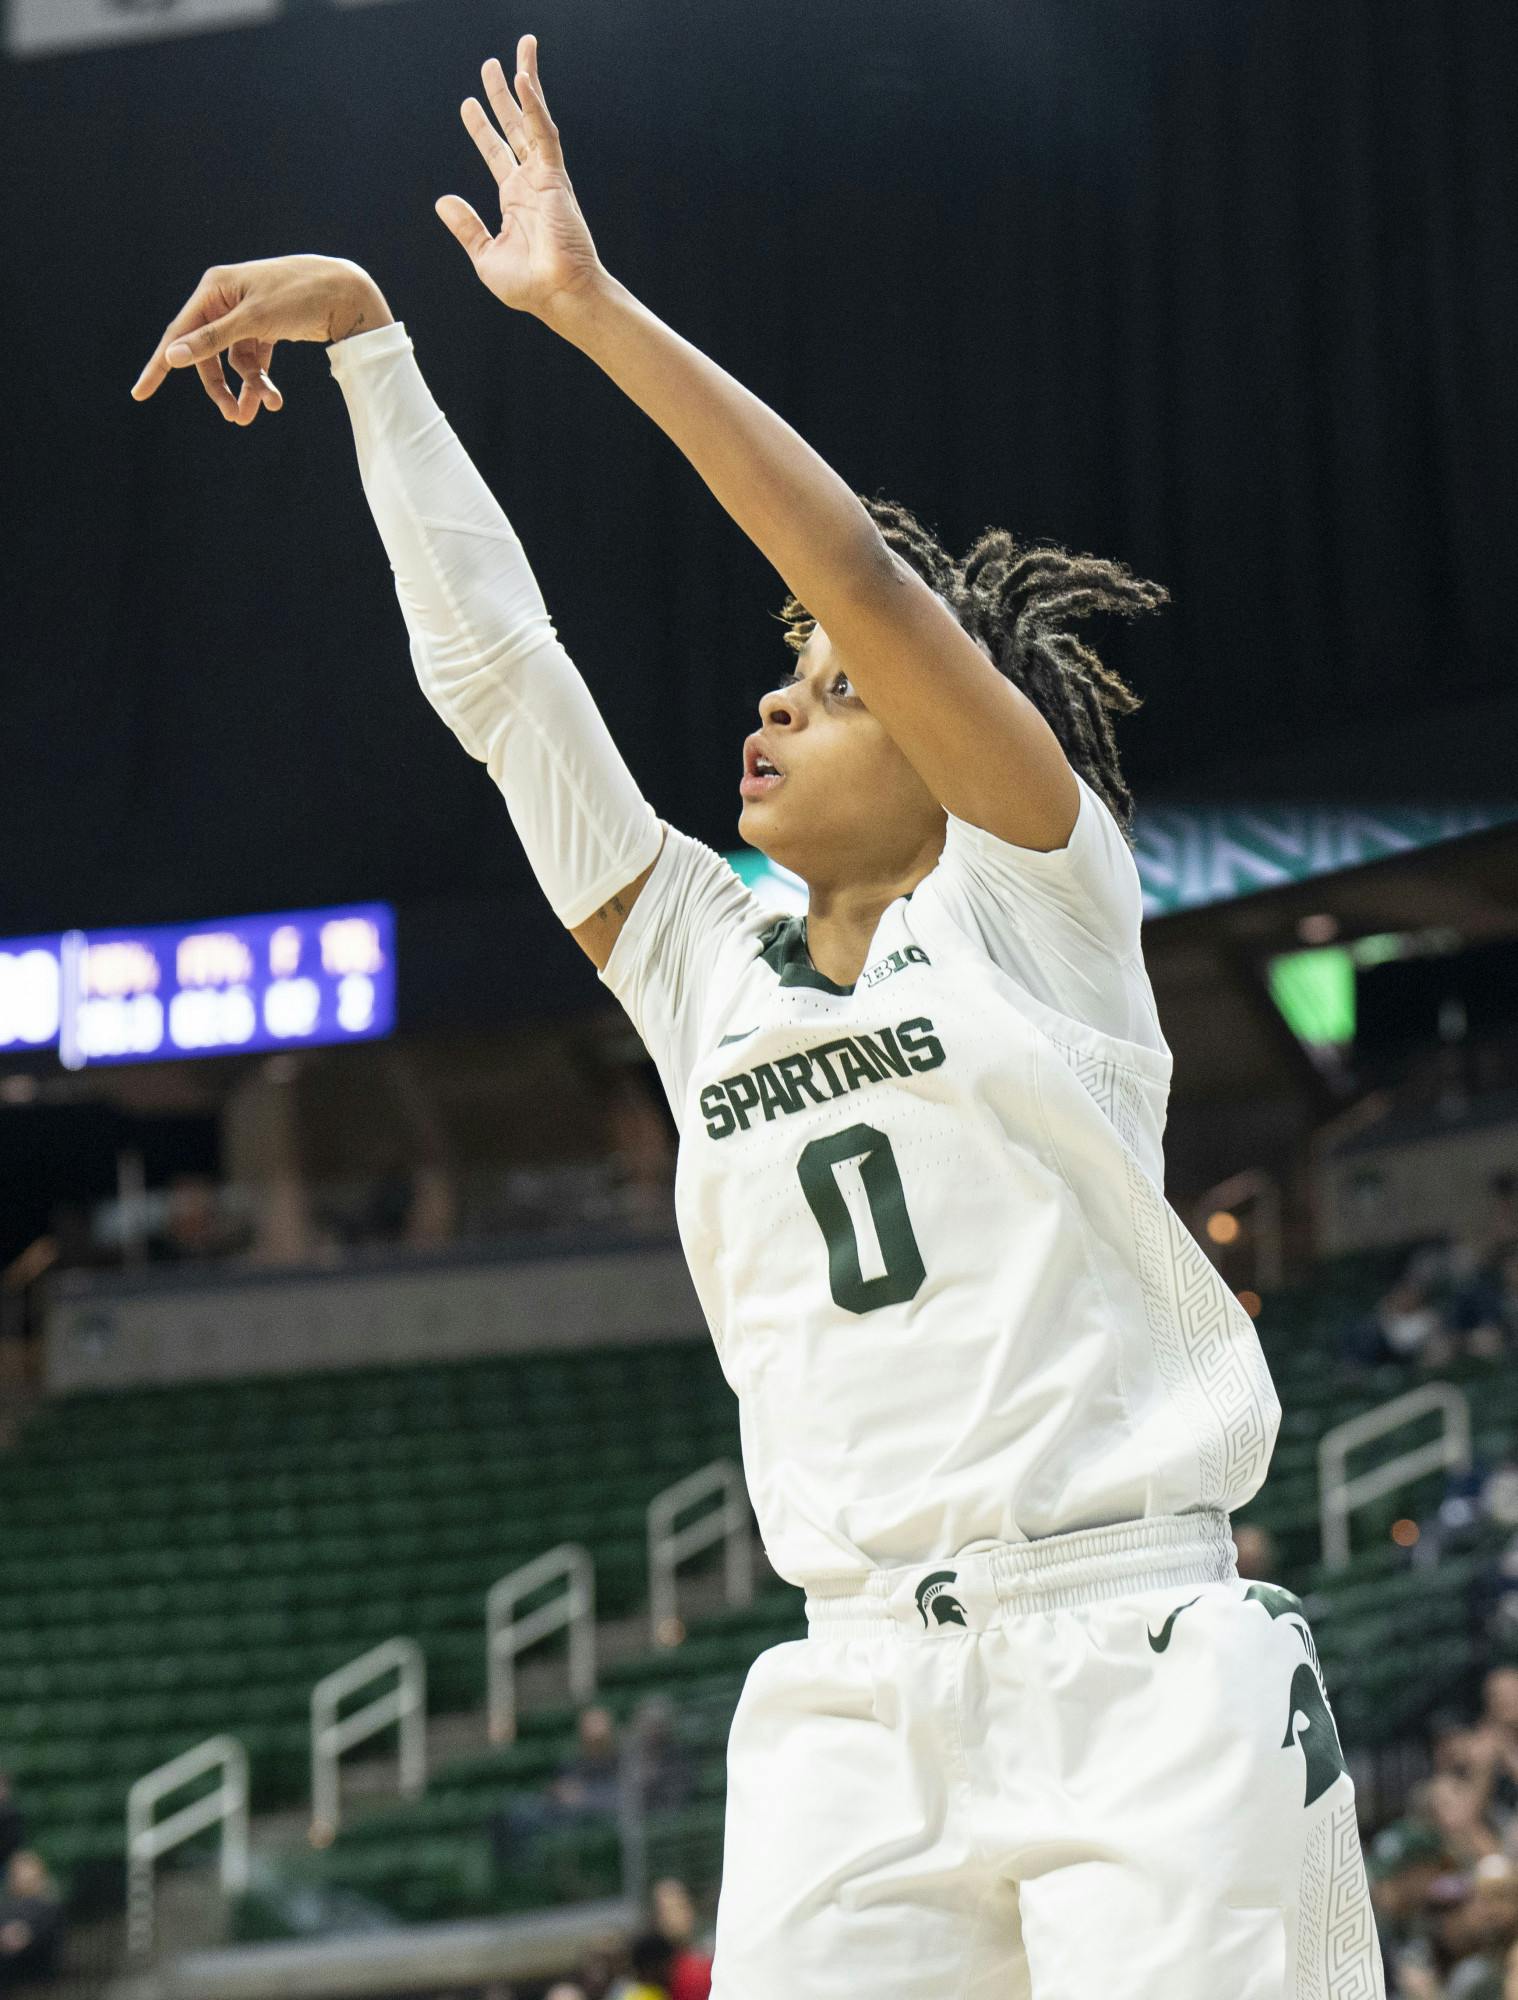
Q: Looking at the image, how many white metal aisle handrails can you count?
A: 5